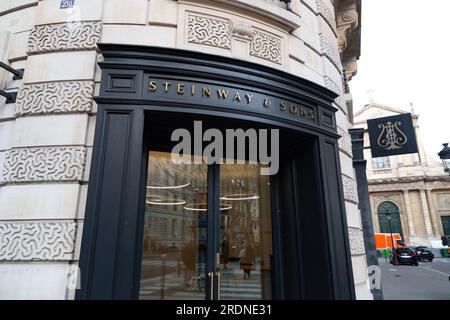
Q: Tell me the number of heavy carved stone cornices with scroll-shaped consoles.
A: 1